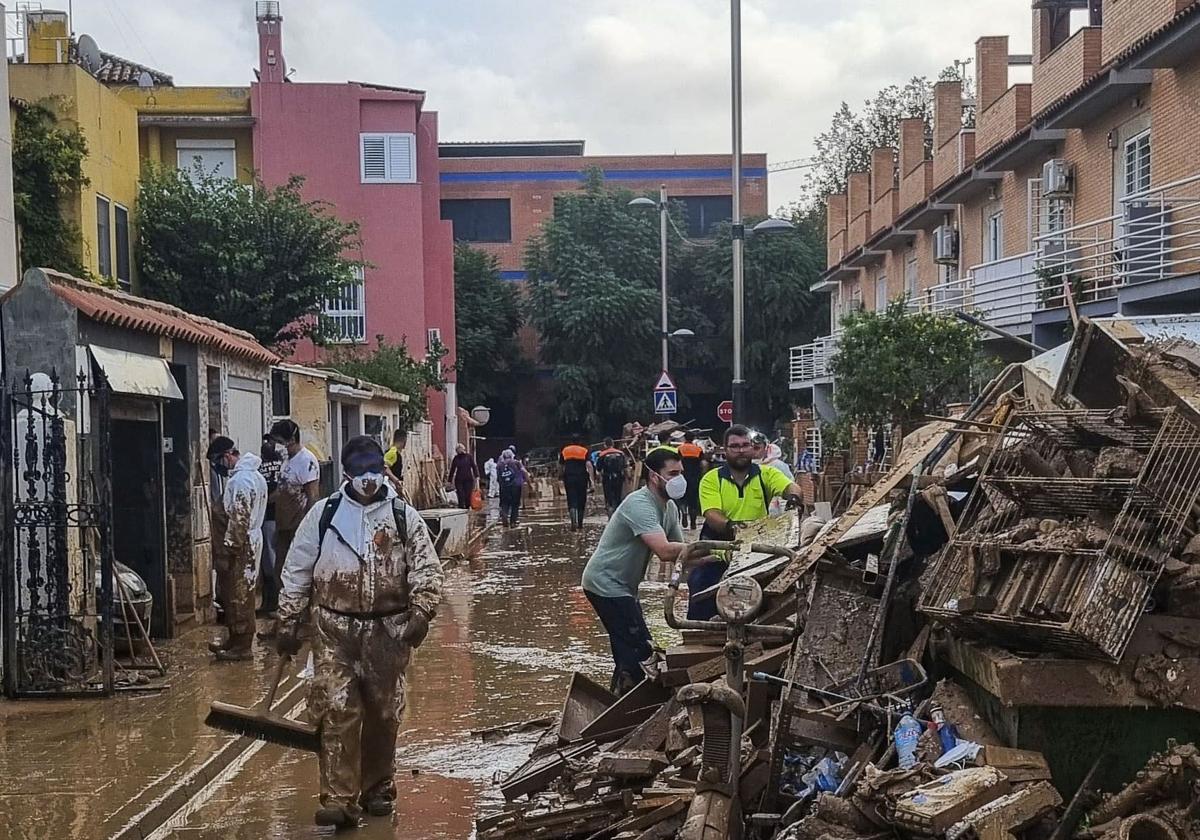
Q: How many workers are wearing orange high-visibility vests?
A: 3